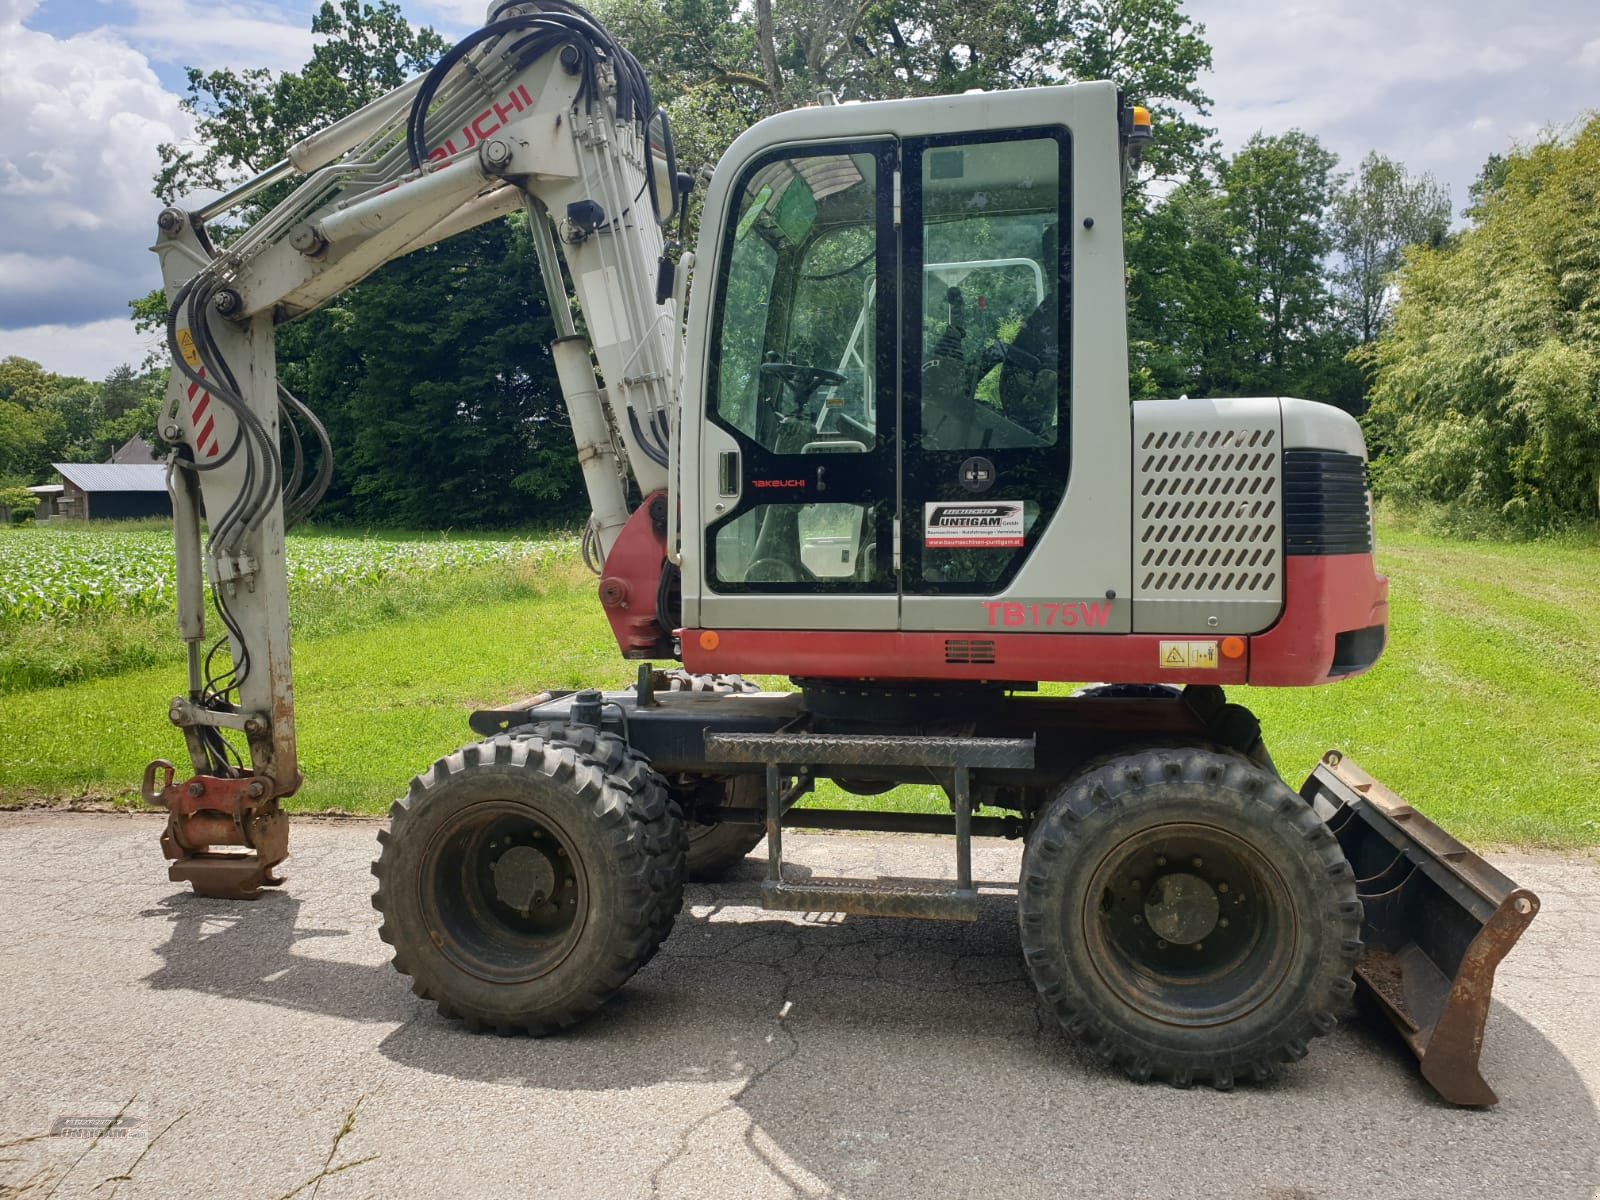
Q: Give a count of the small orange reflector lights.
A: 2